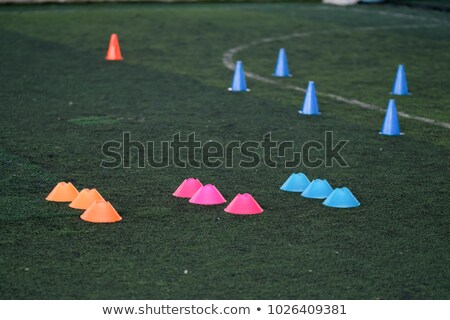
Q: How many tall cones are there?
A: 6